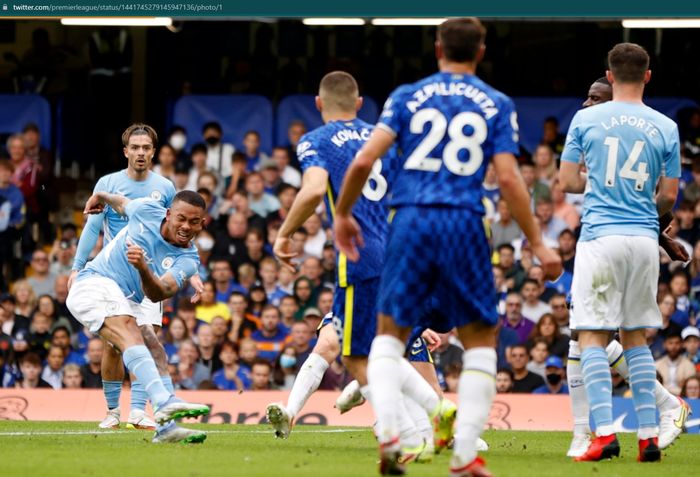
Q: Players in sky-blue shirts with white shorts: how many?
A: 3